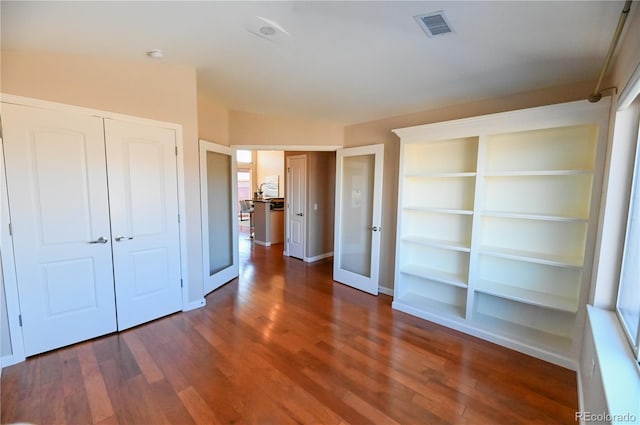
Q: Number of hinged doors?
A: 5